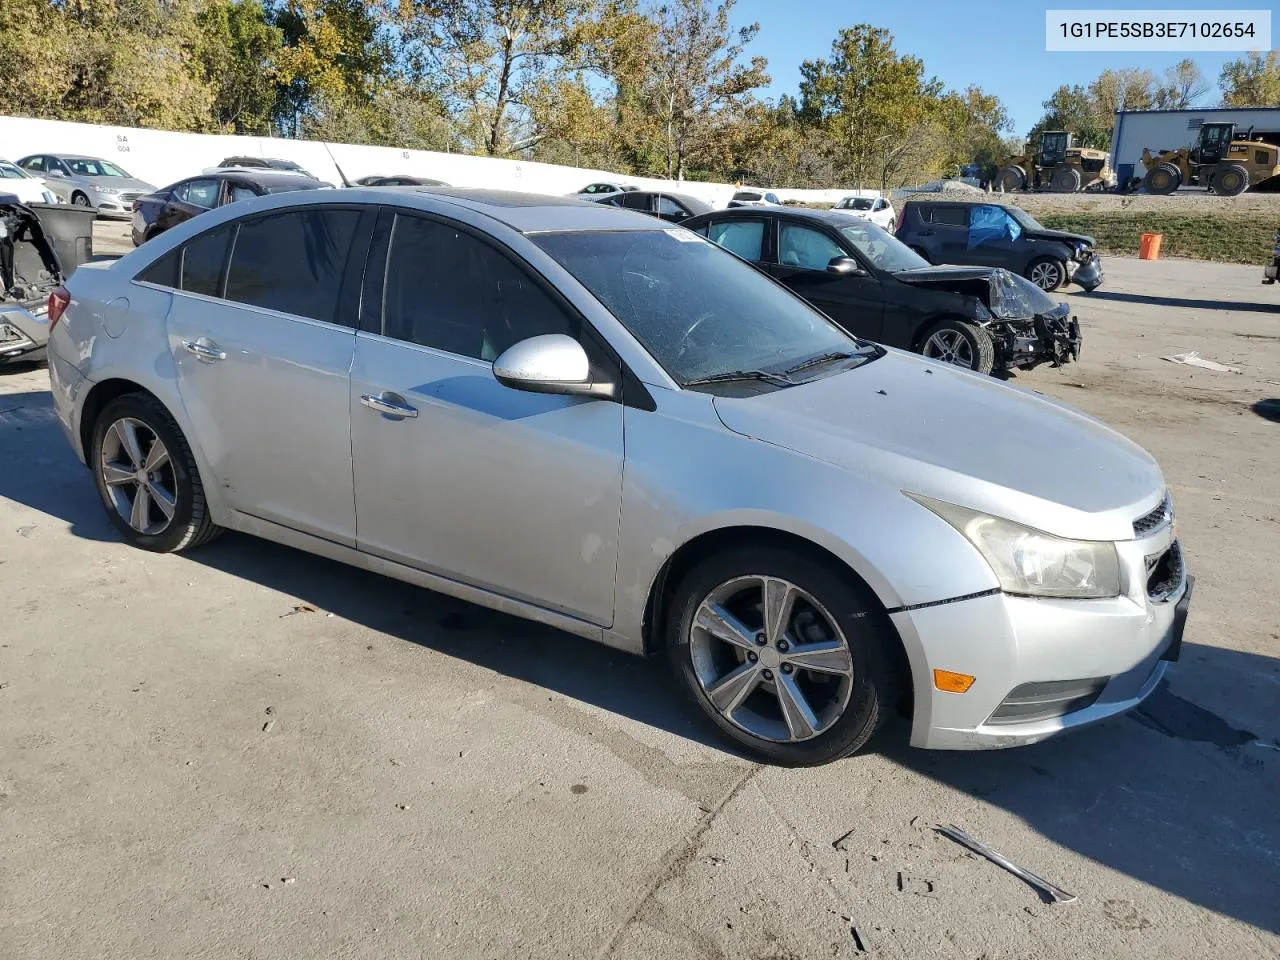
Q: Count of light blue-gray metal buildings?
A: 1